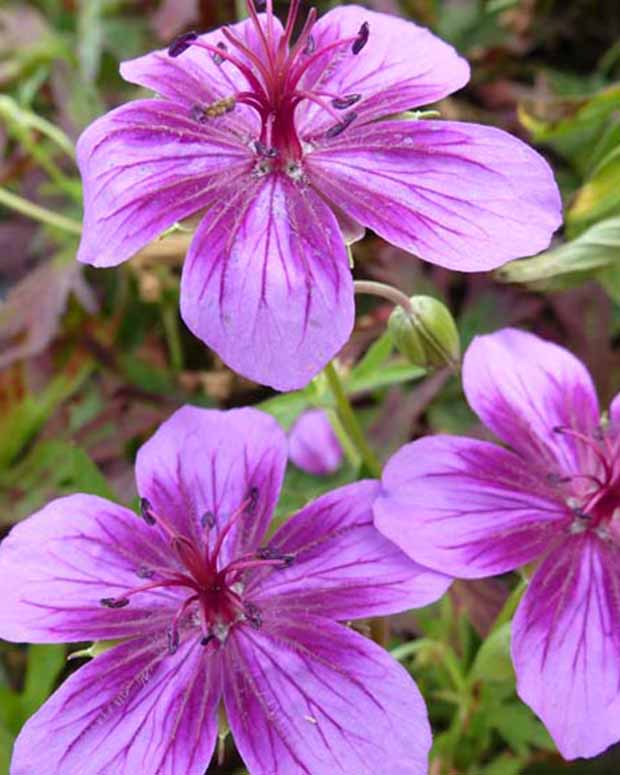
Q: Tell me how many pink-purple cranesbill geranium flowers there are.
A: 3